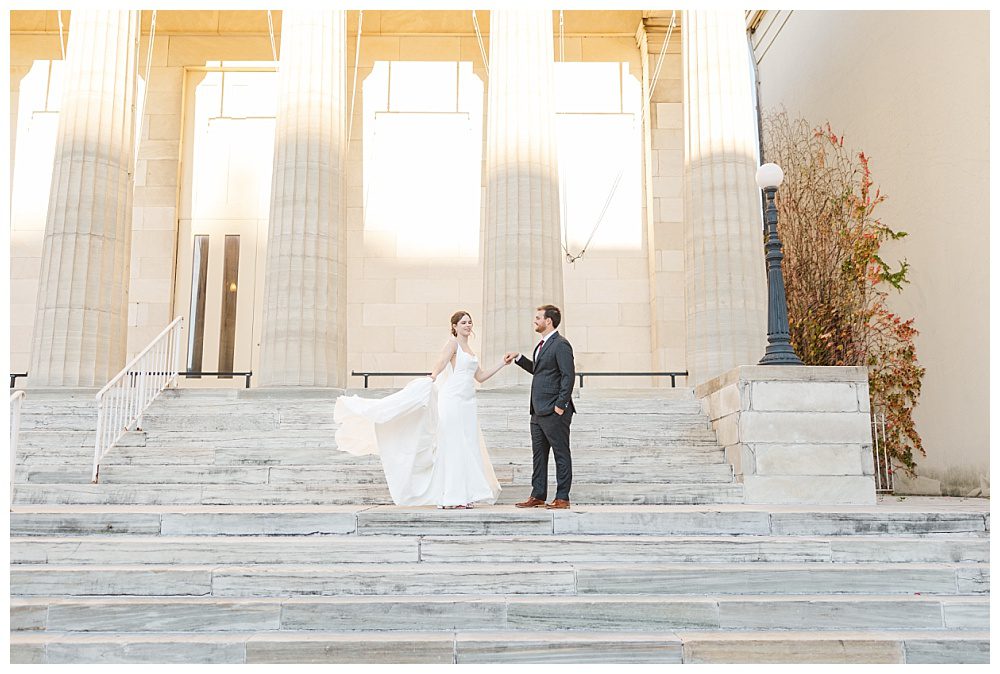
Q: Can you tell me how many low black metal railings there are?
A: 4